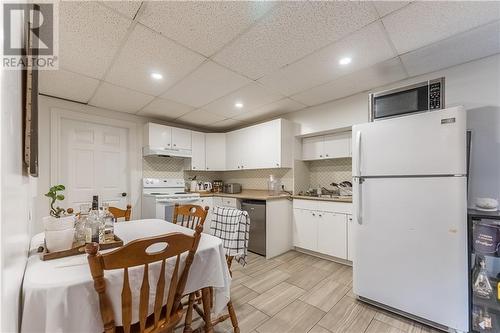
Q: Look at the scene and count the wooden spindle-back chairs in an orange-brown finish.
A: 4